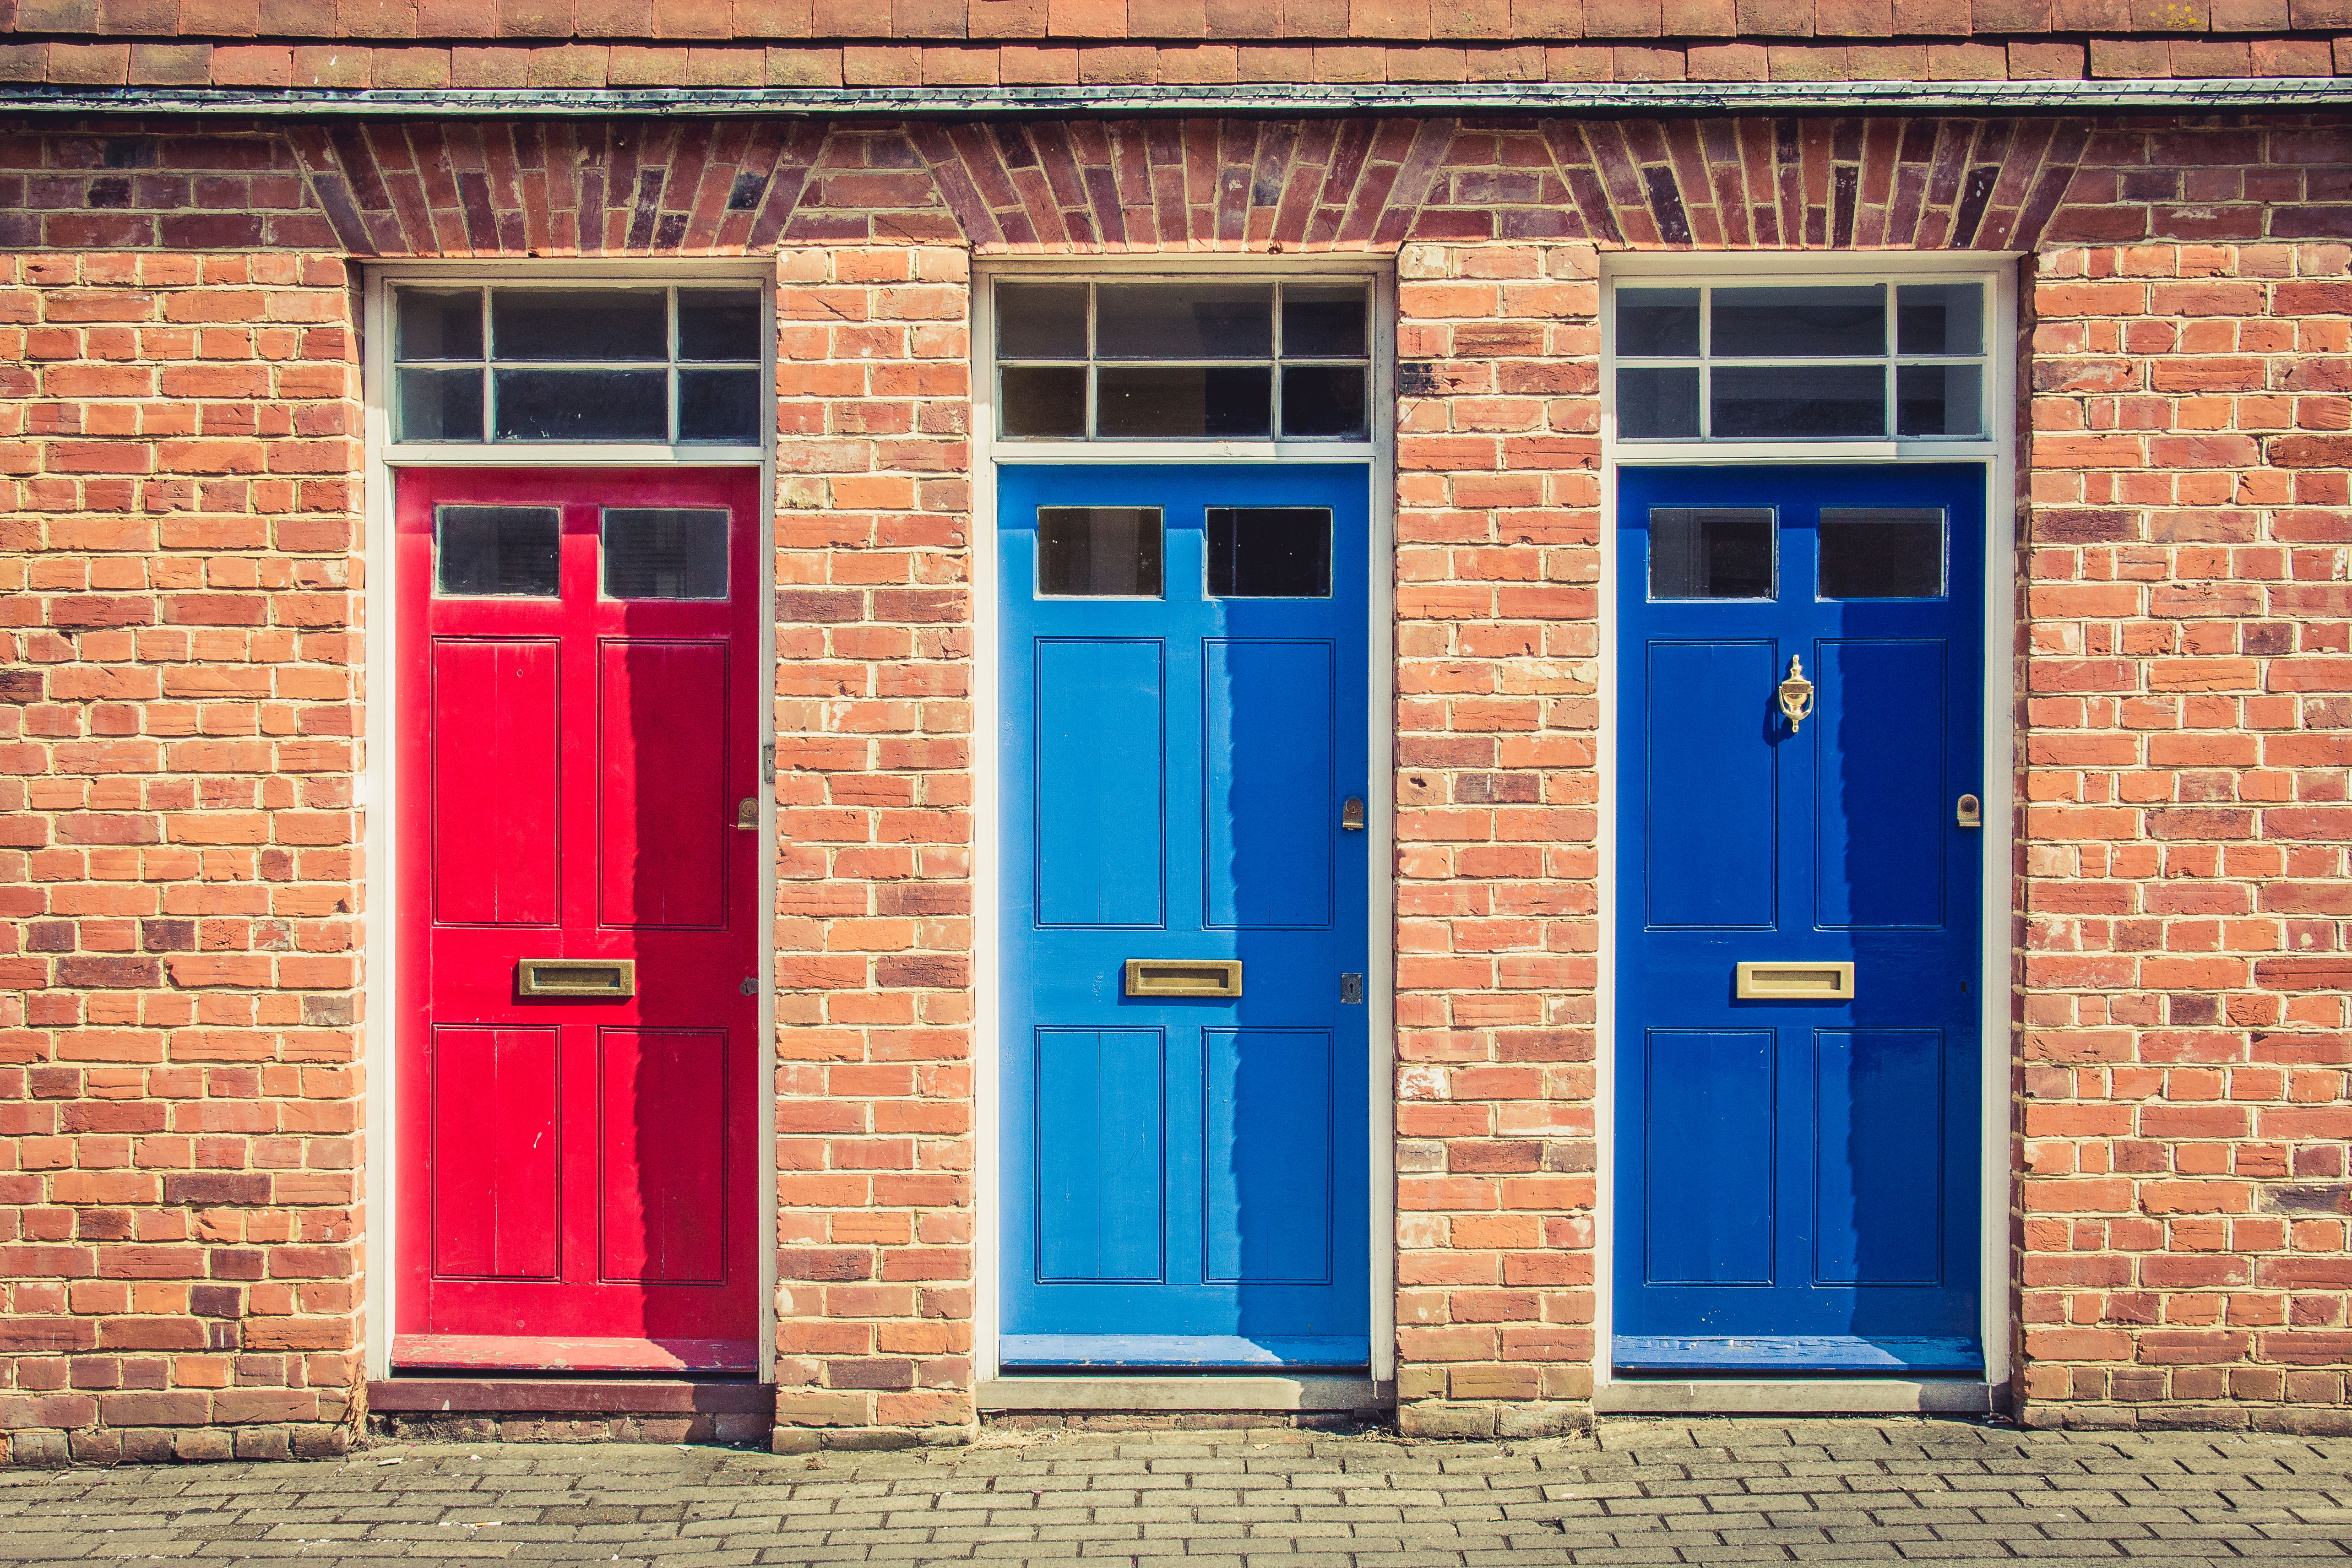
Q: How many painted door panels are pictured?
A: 12